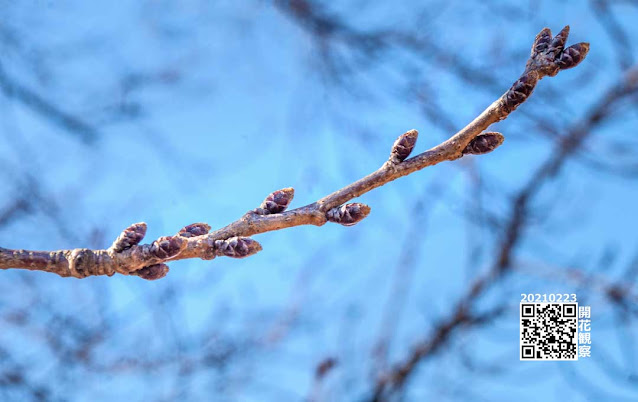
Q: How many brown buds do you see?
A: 13